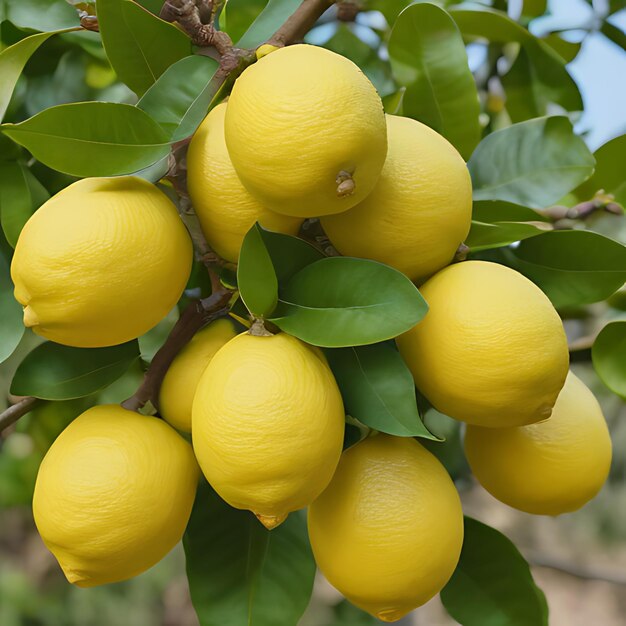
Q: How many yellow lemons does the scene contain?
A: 10